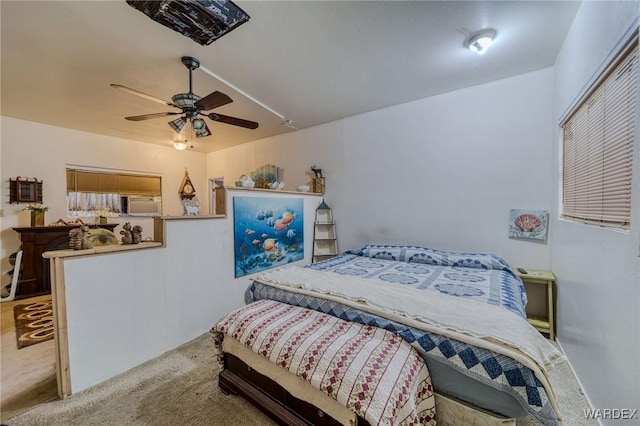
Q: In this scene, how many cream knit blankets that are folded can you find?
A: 1